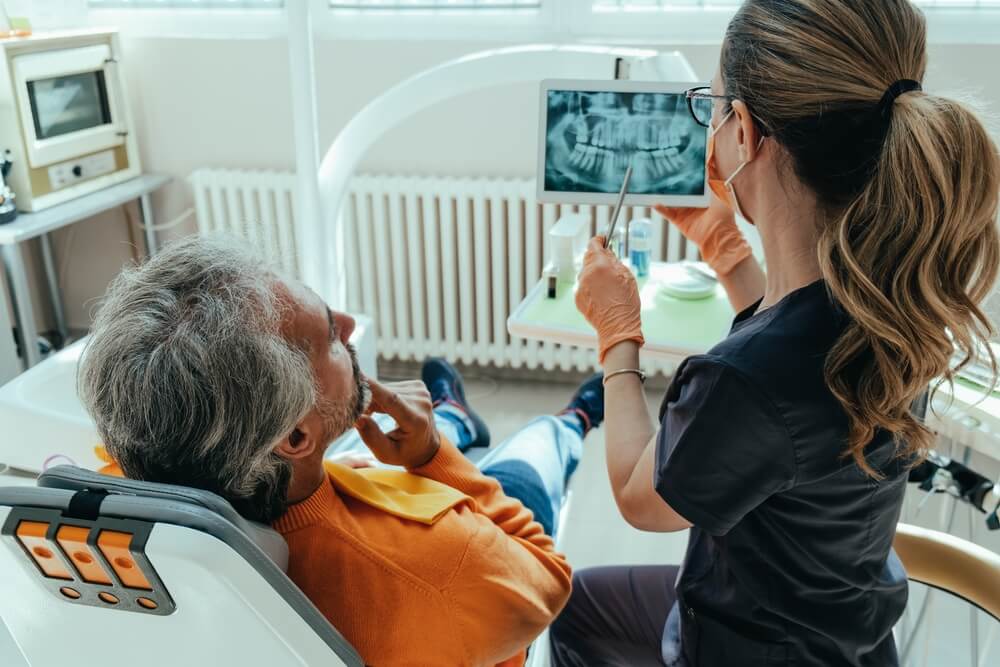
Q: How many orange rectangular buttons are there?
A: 3